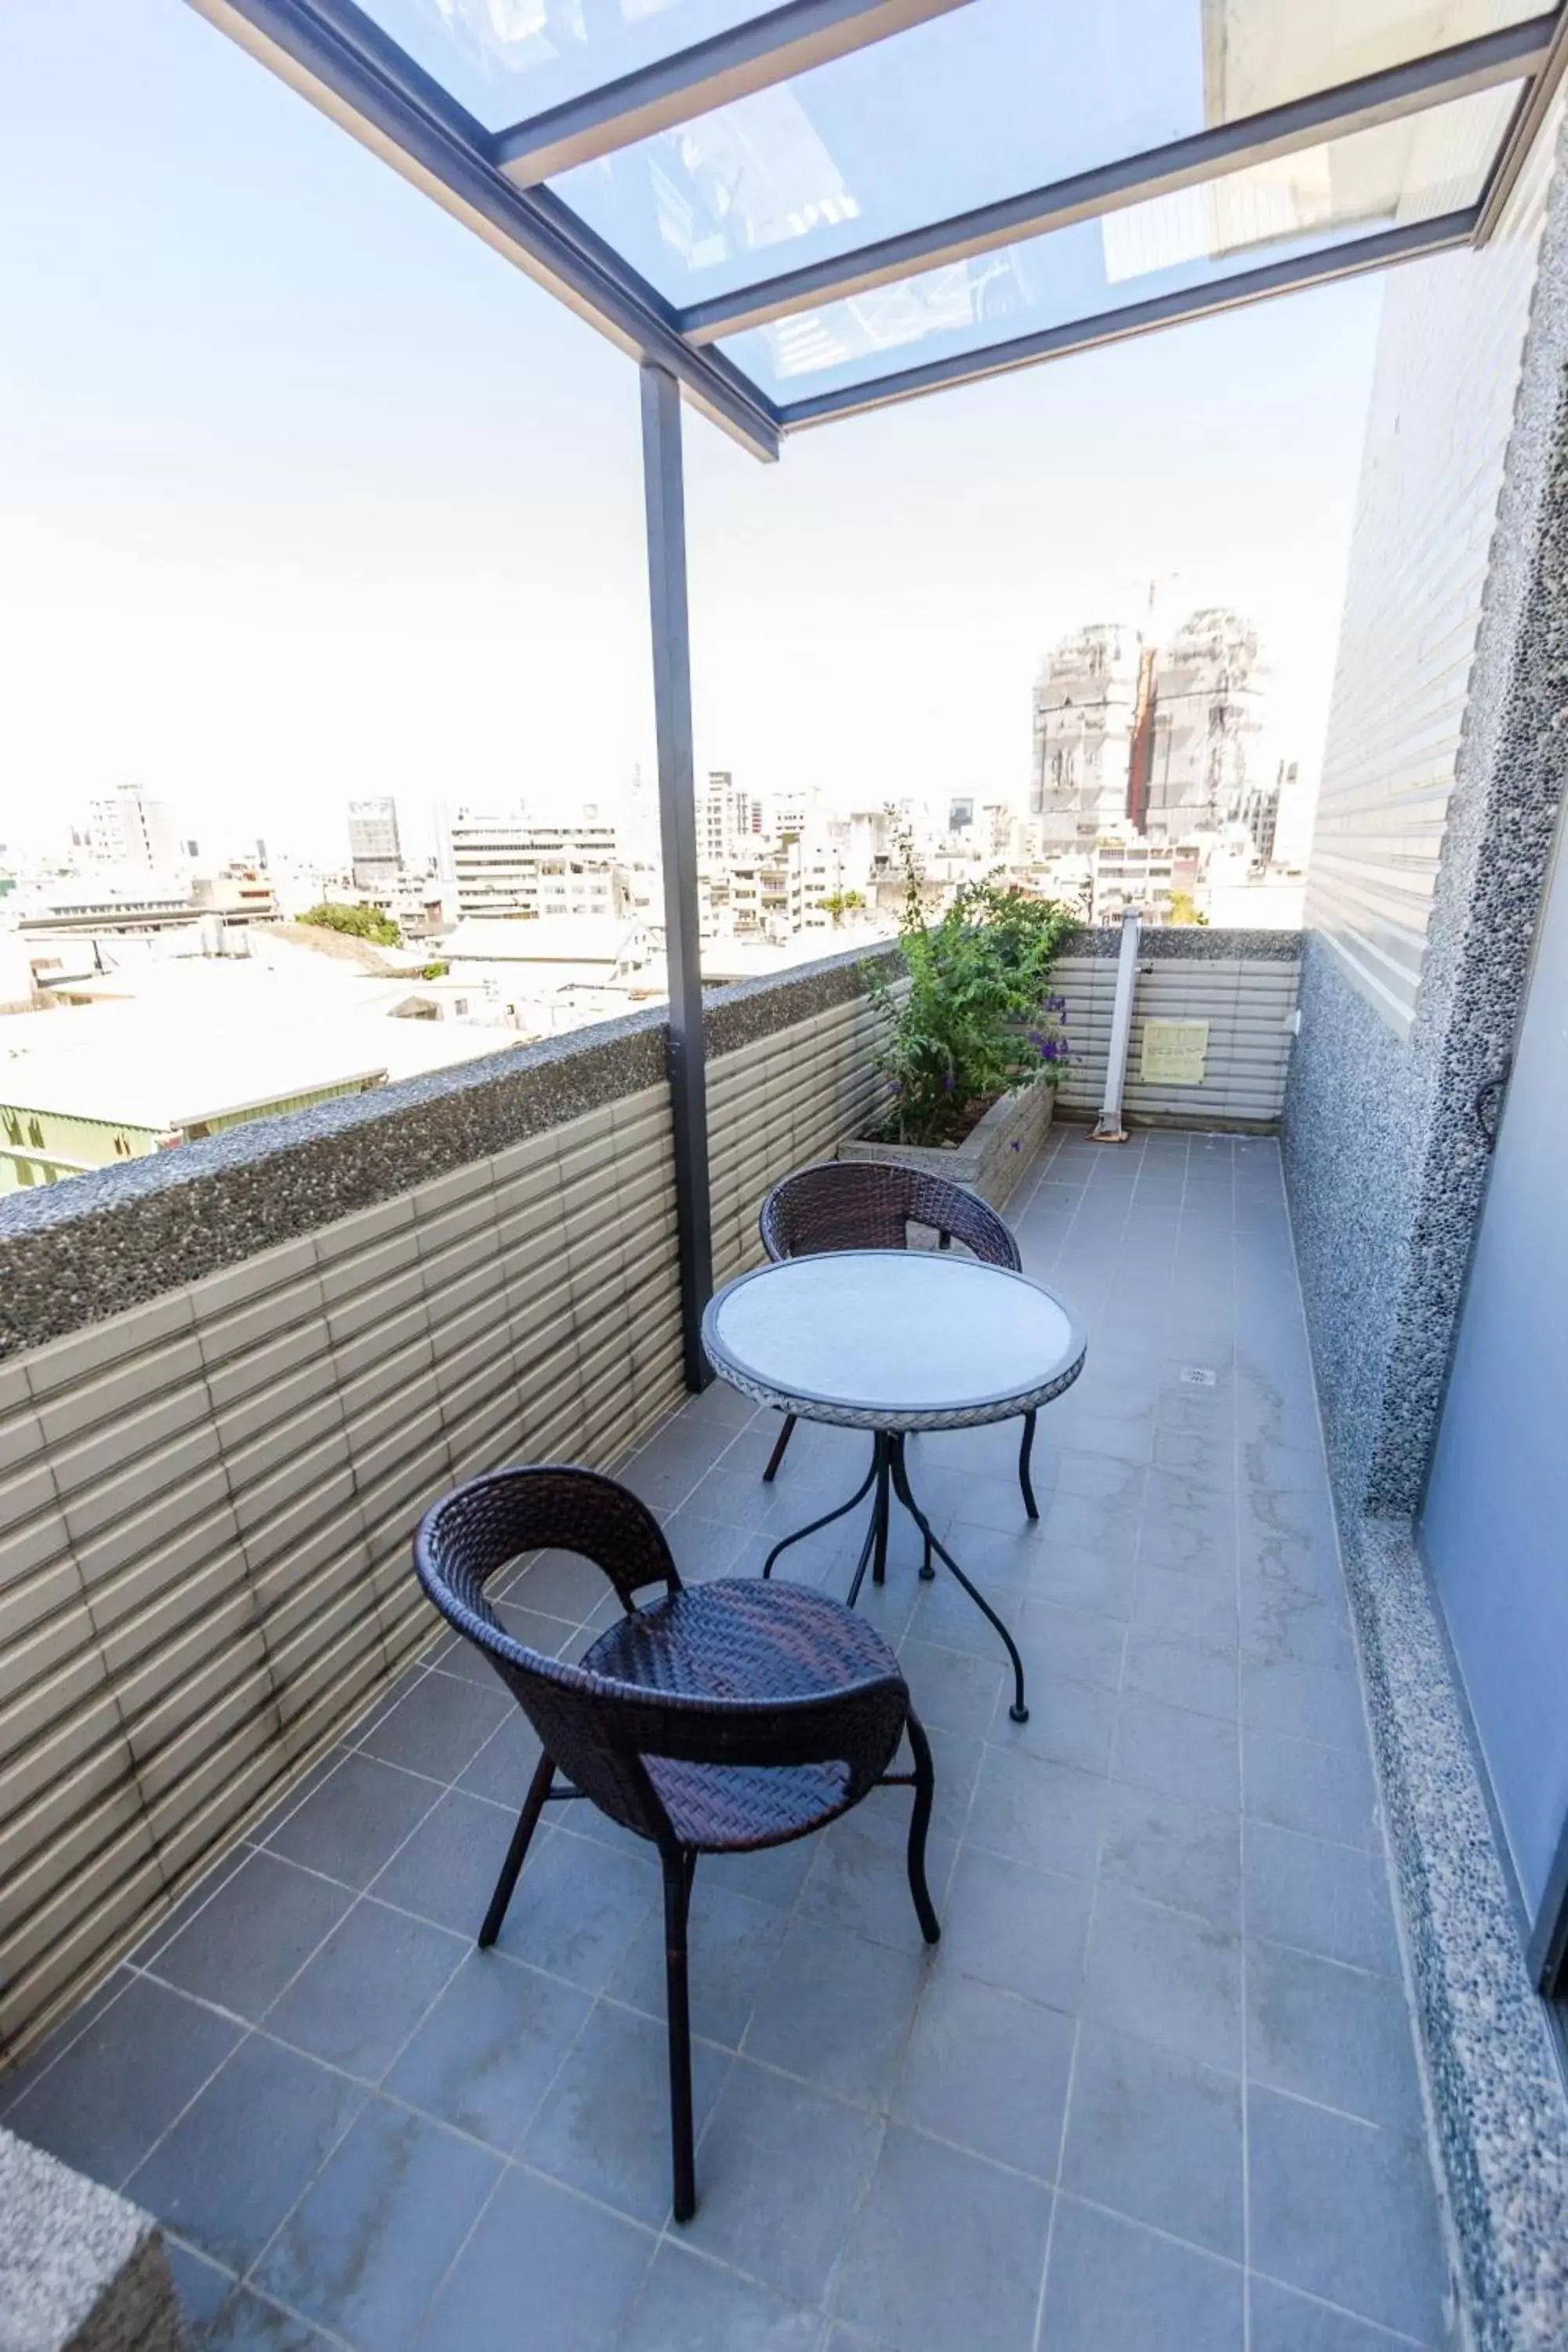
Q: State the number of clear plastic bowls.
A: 0